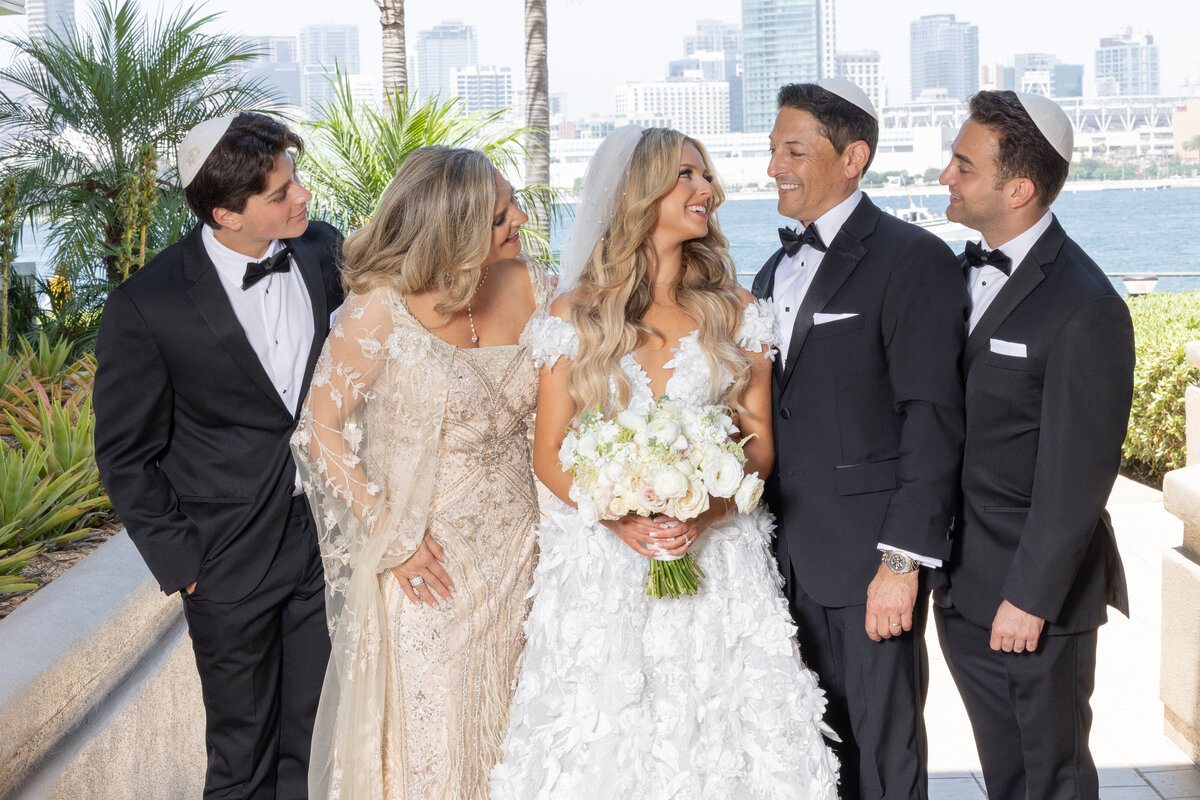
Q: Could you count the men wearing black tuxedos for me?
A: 3